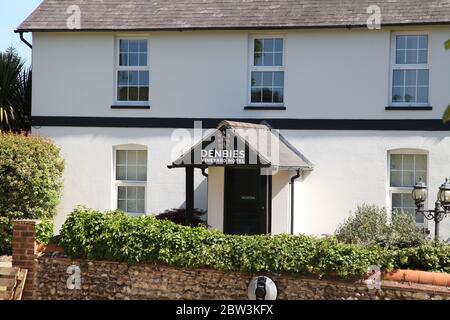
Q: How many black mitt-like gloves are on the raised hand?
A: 0